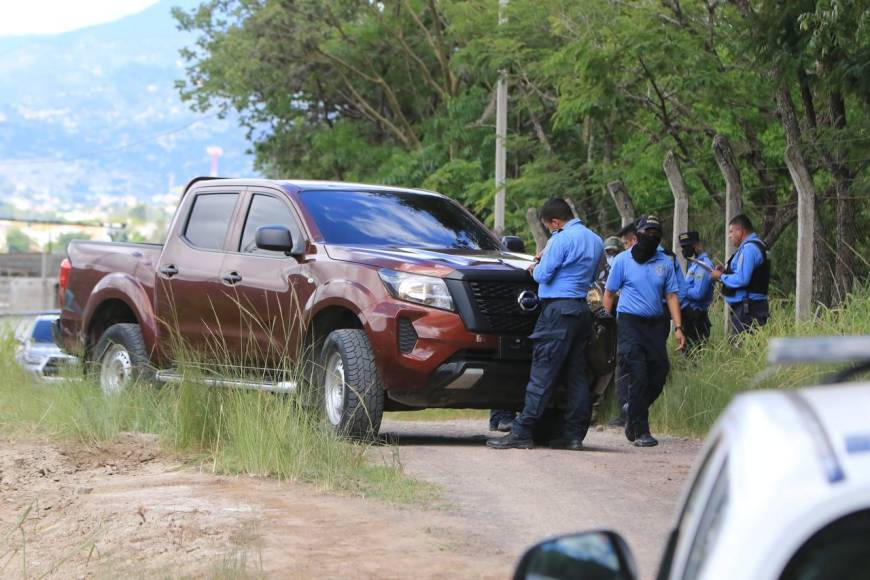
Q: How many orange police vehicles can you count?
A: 0